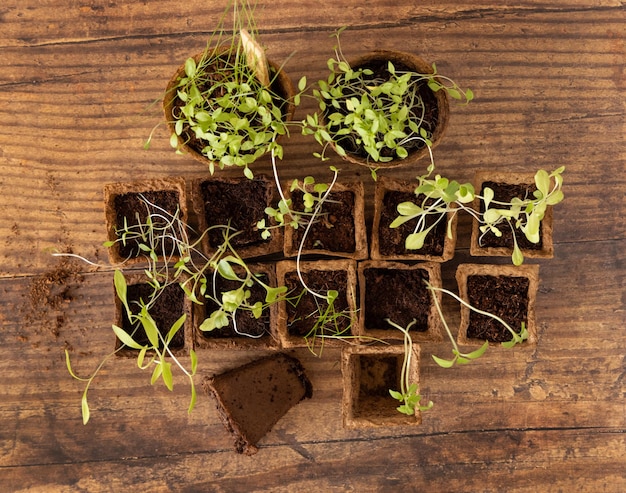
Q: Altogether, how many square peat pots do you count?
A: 12